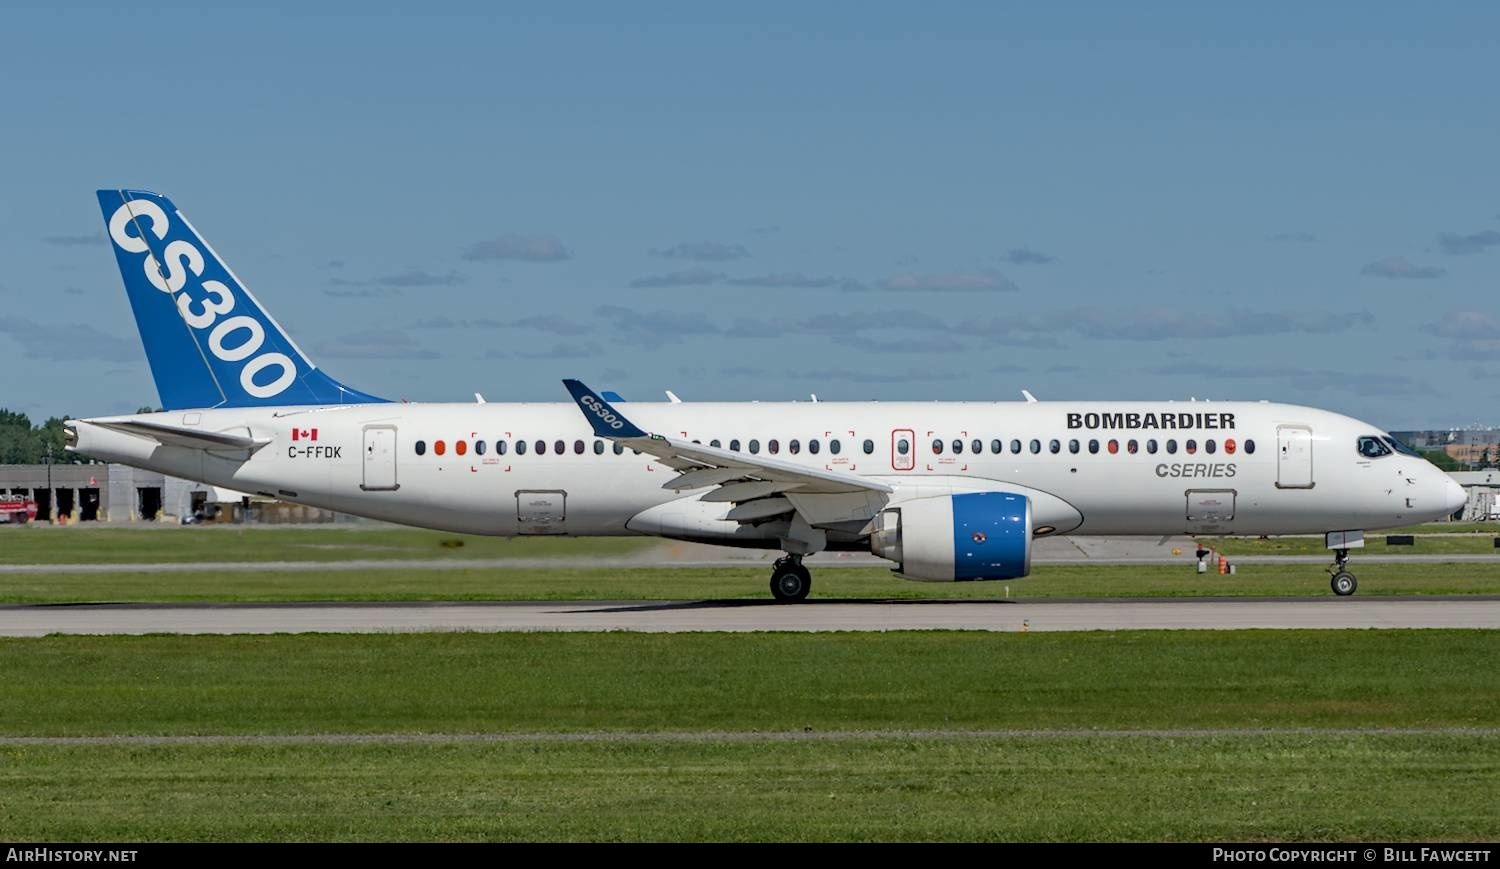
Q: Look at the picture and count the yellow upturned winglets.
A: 0